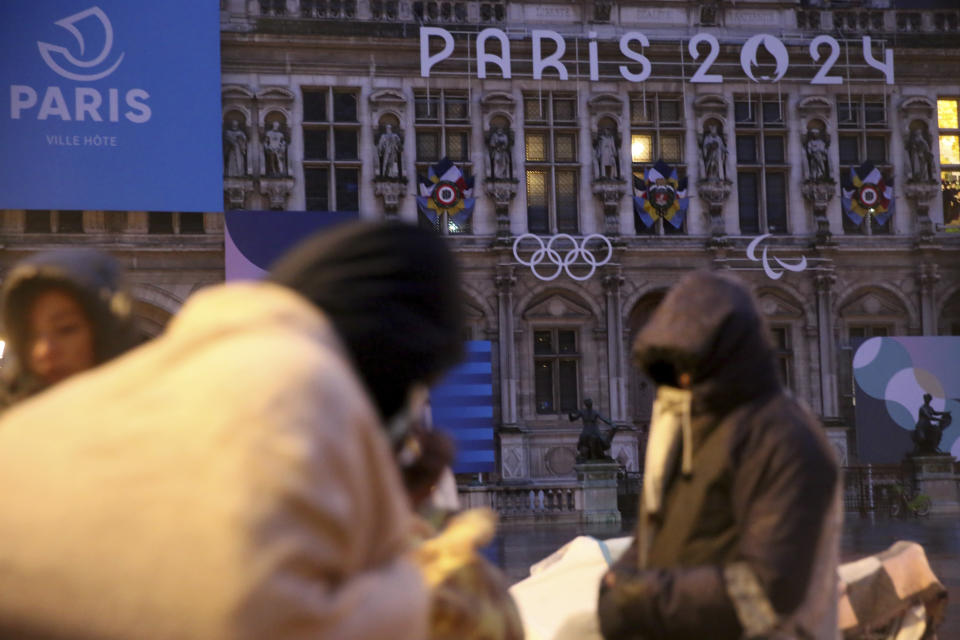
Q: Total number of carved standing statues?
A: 8